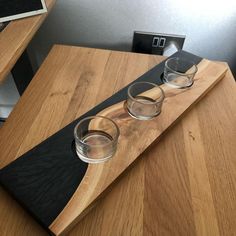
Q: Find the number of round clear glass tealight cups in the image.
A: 3